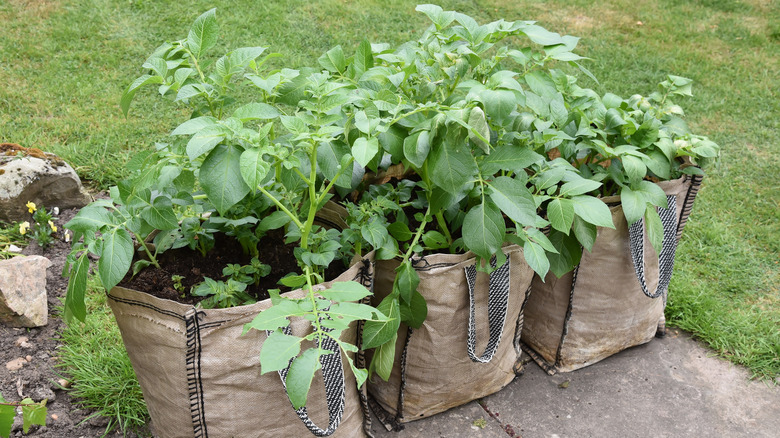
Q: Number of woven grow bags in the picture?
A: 3